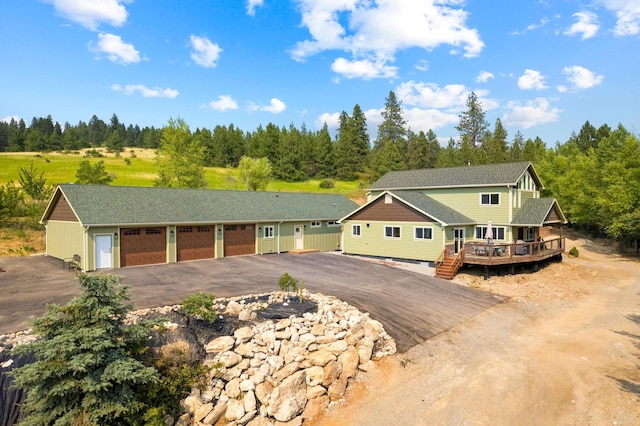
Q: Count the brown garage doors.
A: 3